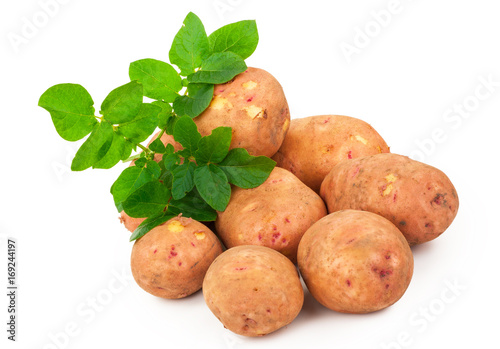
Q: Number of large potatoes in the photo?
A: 7